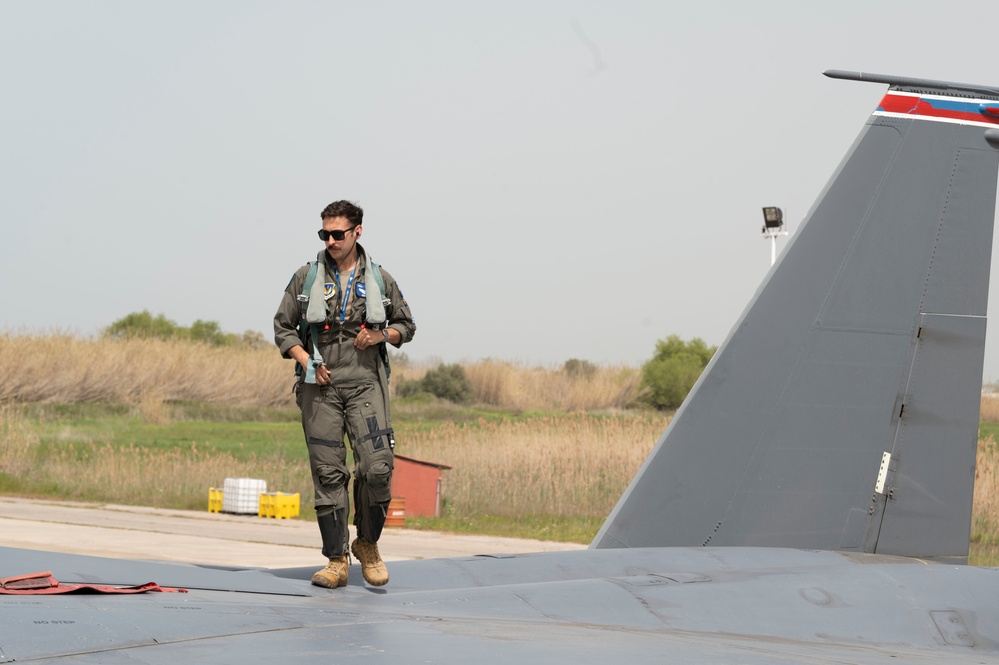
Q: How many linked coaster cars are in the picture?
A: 0